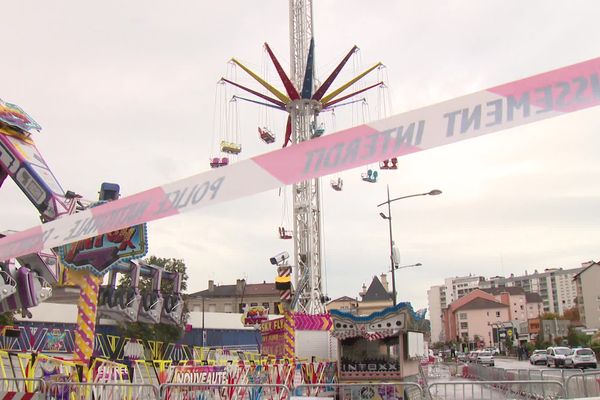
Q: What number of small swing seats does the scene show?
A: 8